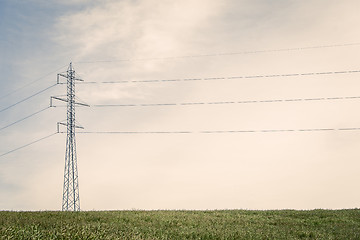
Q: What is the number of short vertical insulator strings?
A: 3